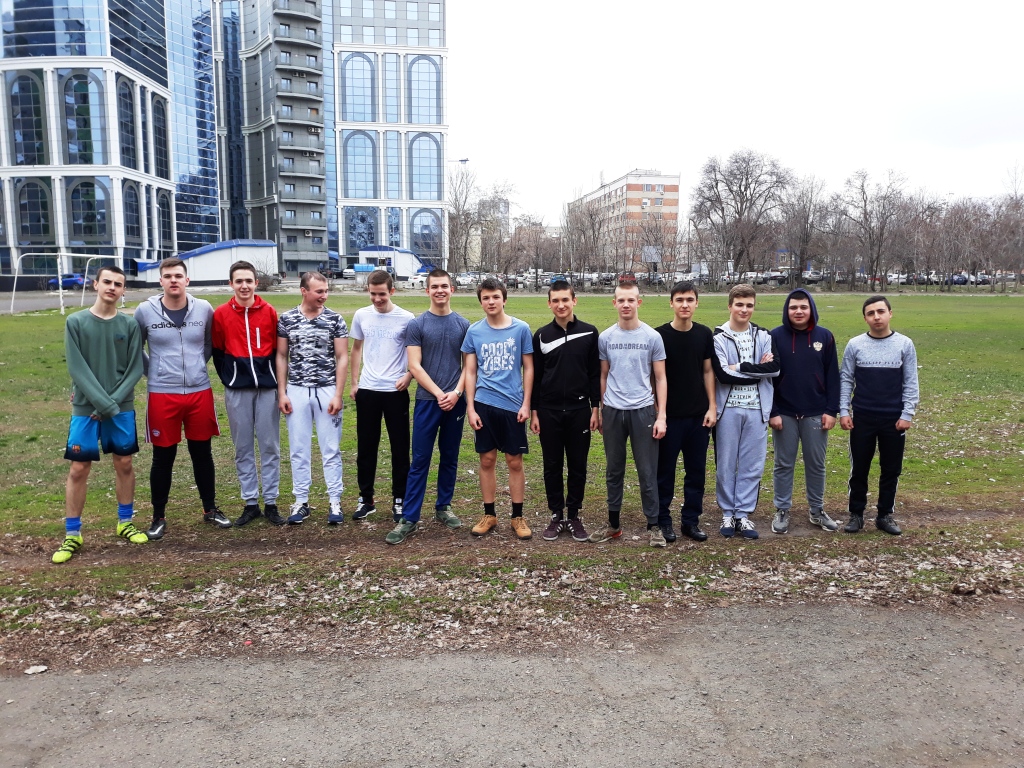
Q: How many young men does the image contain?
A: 13